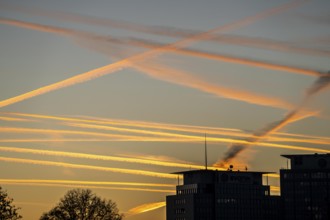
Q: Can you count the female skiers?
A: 0